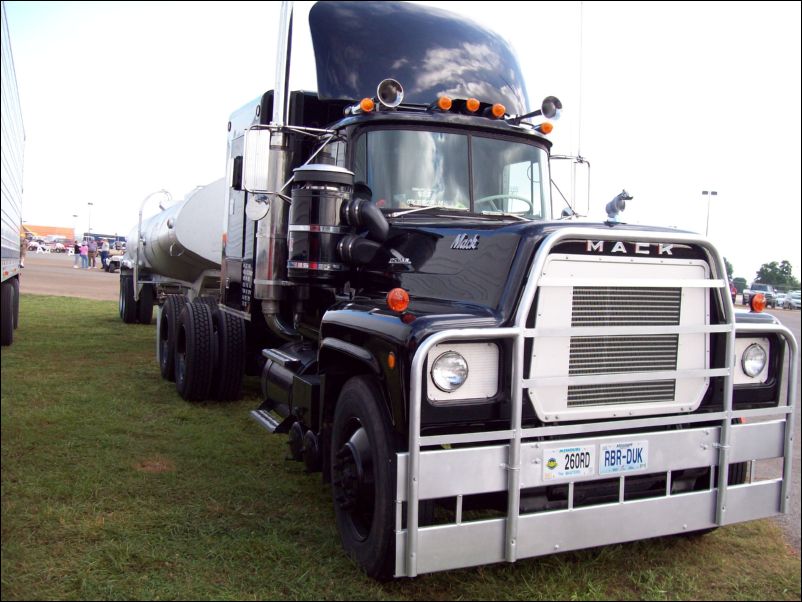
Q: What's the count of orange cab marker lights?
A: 5